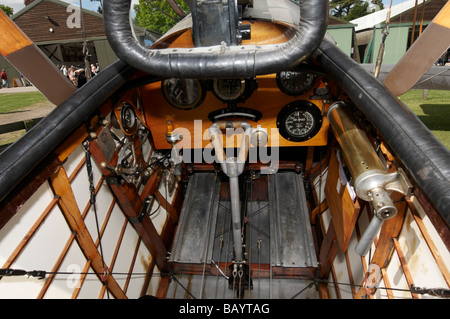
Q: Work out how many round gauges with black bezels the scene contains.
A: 5